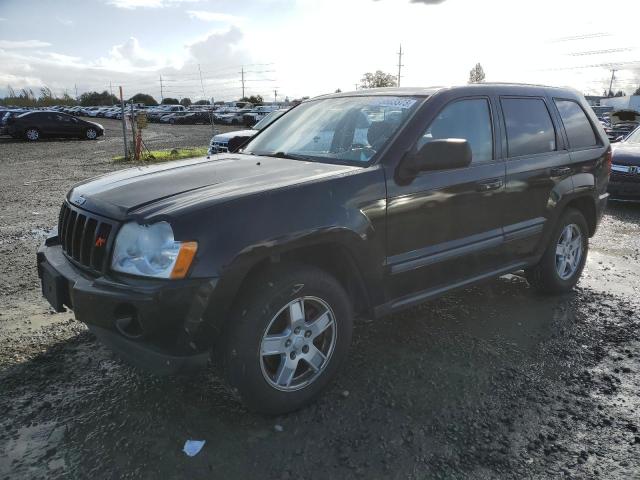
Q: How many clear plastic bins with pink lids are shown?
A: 0